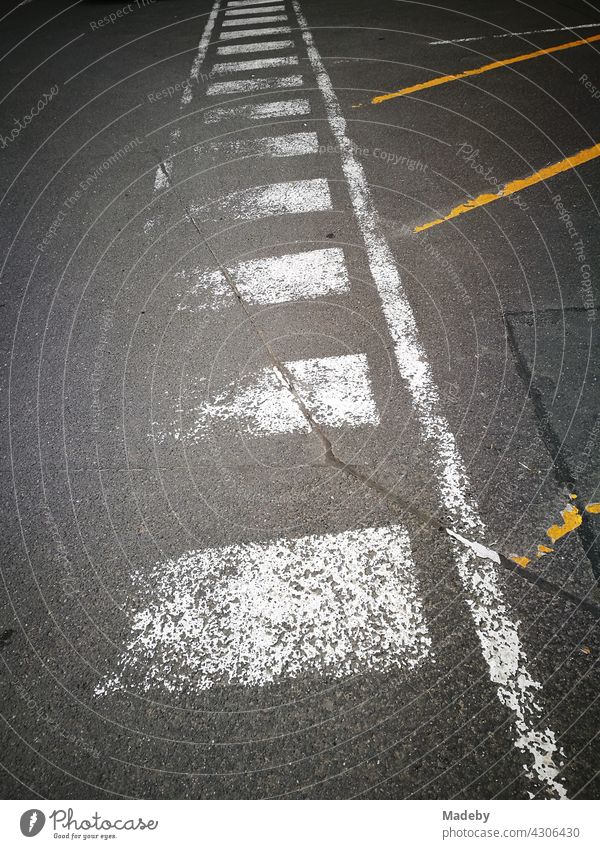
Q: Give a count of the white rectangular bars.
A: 13